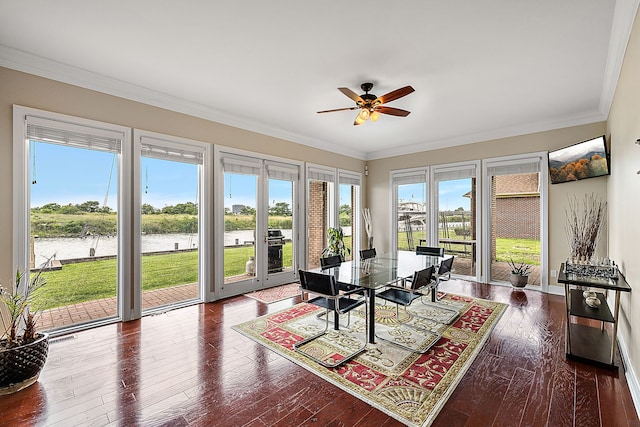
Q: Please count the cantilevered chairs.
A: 6